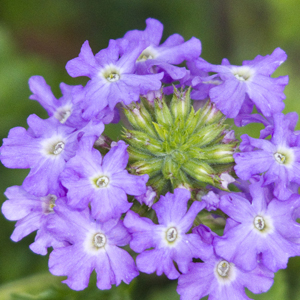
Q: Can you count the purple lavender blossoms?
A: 12